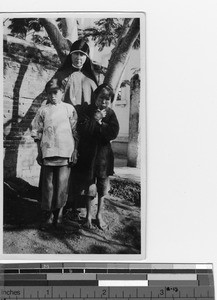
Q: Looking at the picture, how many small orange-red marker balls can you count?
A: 0